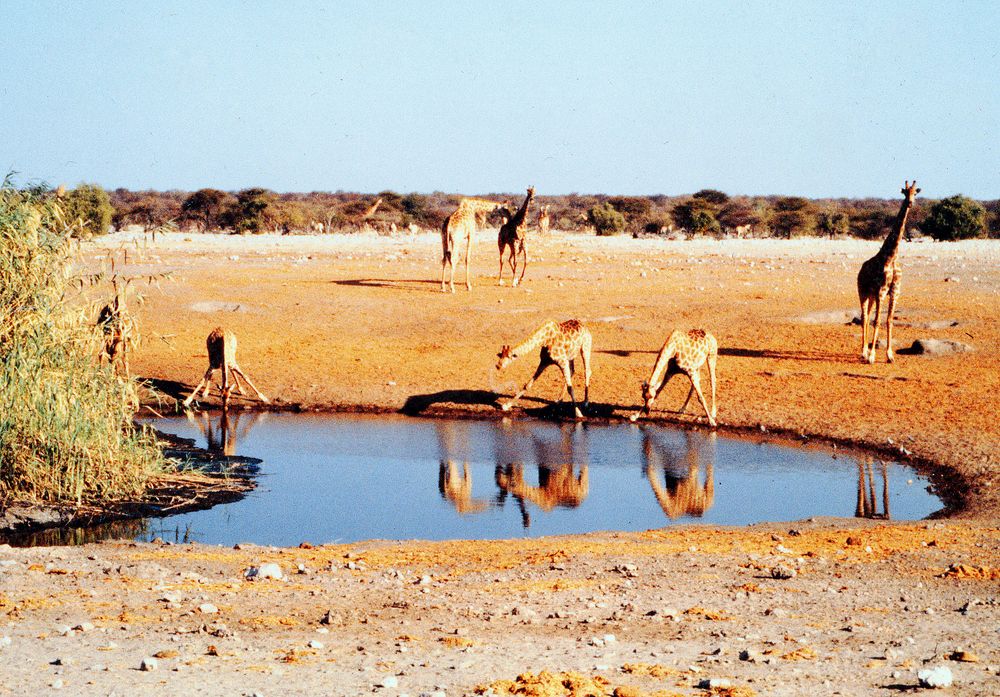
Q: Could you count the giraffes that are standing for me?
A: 3